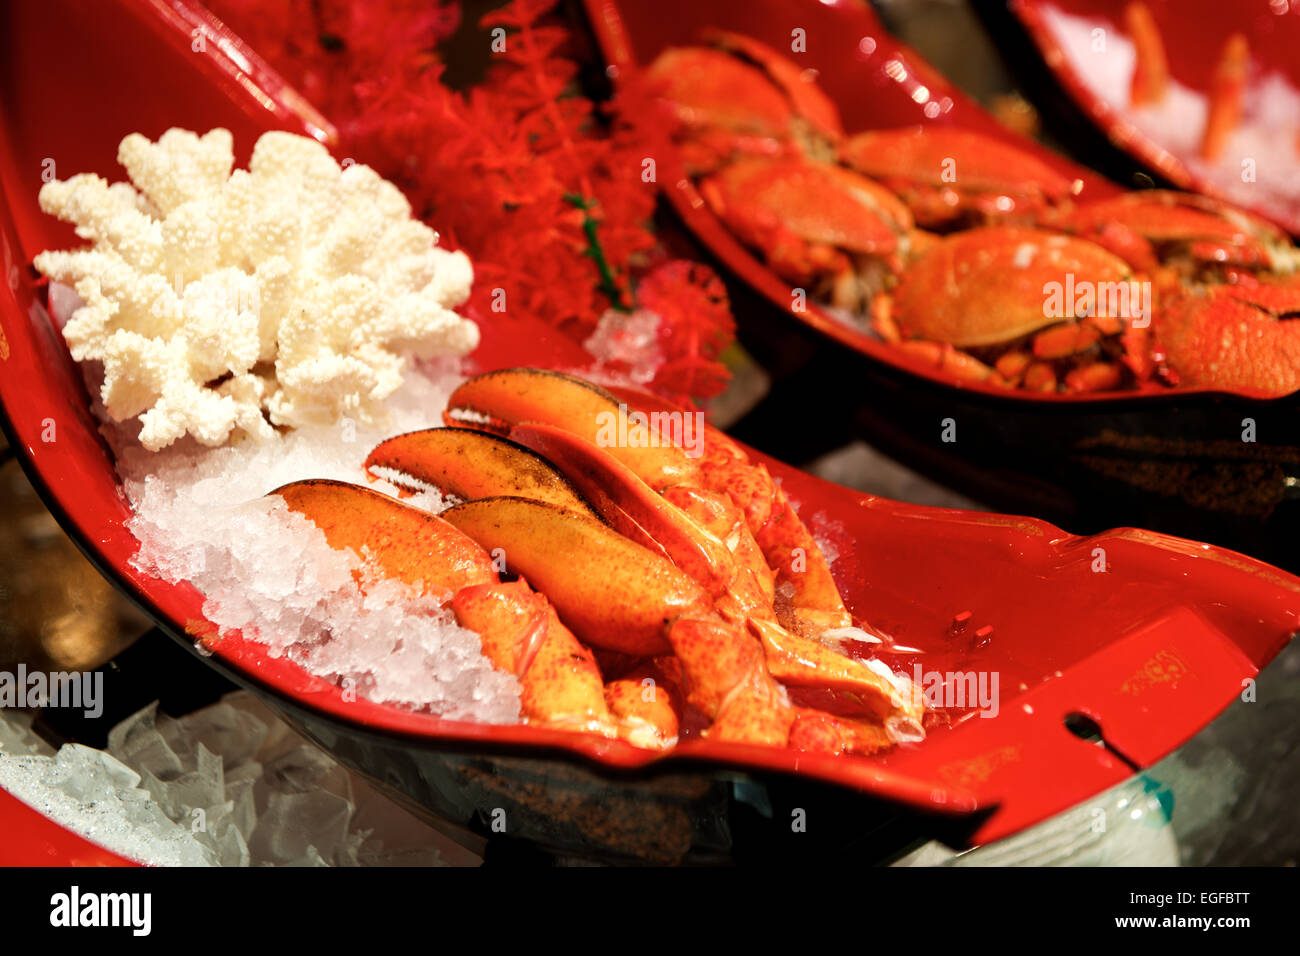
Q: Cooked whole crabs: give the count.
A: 6